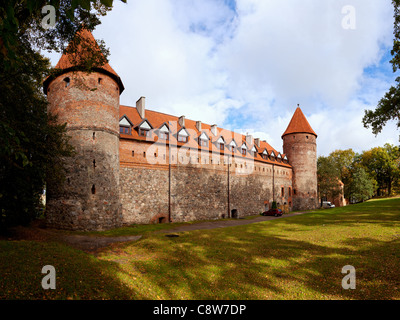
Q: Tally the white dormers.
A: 13